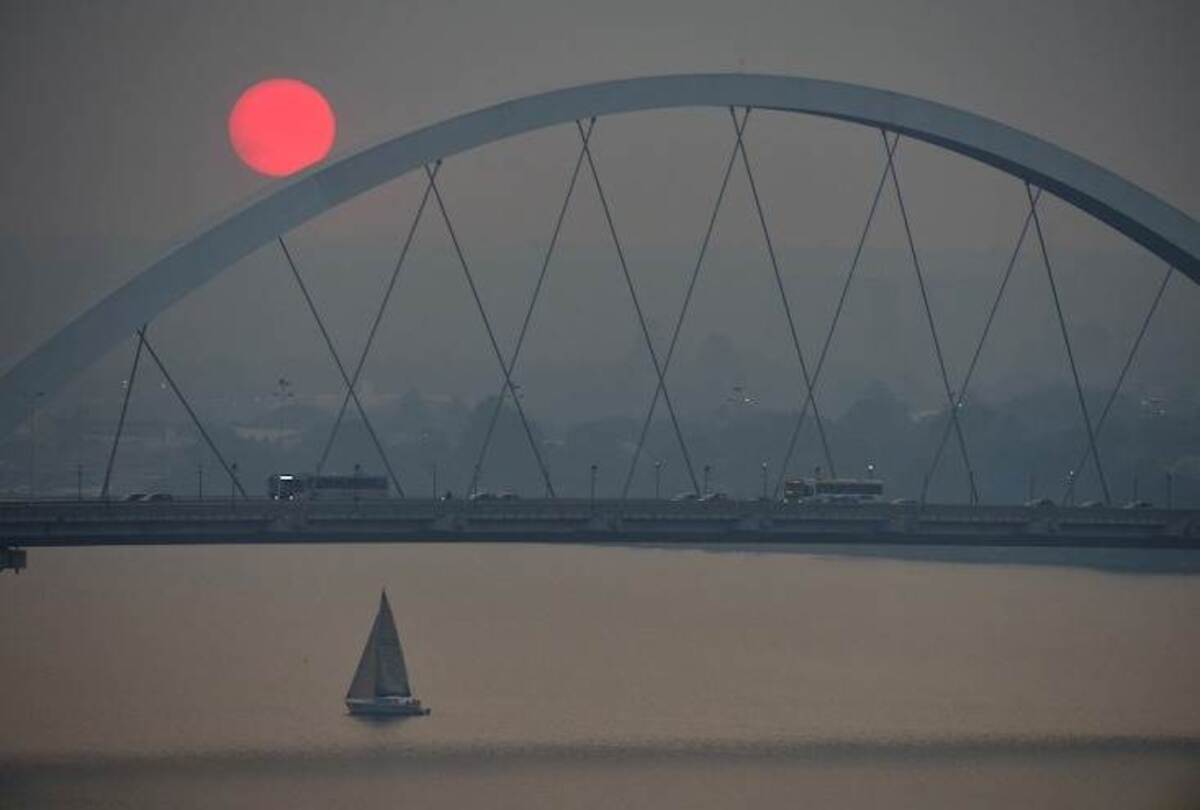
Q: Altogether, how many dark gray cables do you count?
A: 14